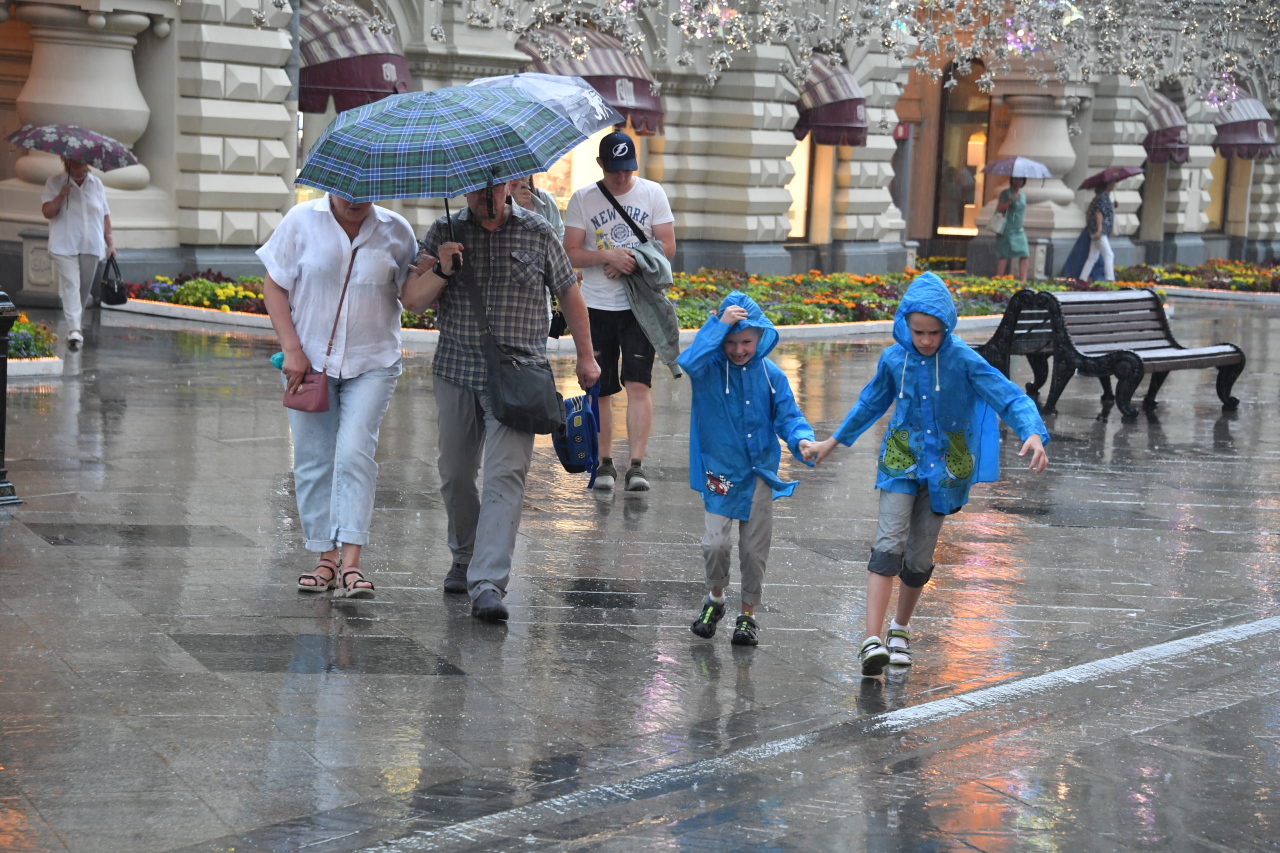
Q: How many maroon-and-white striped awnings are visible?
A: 5